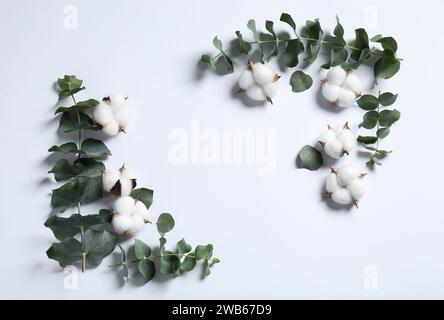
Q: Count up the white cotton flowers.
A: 7